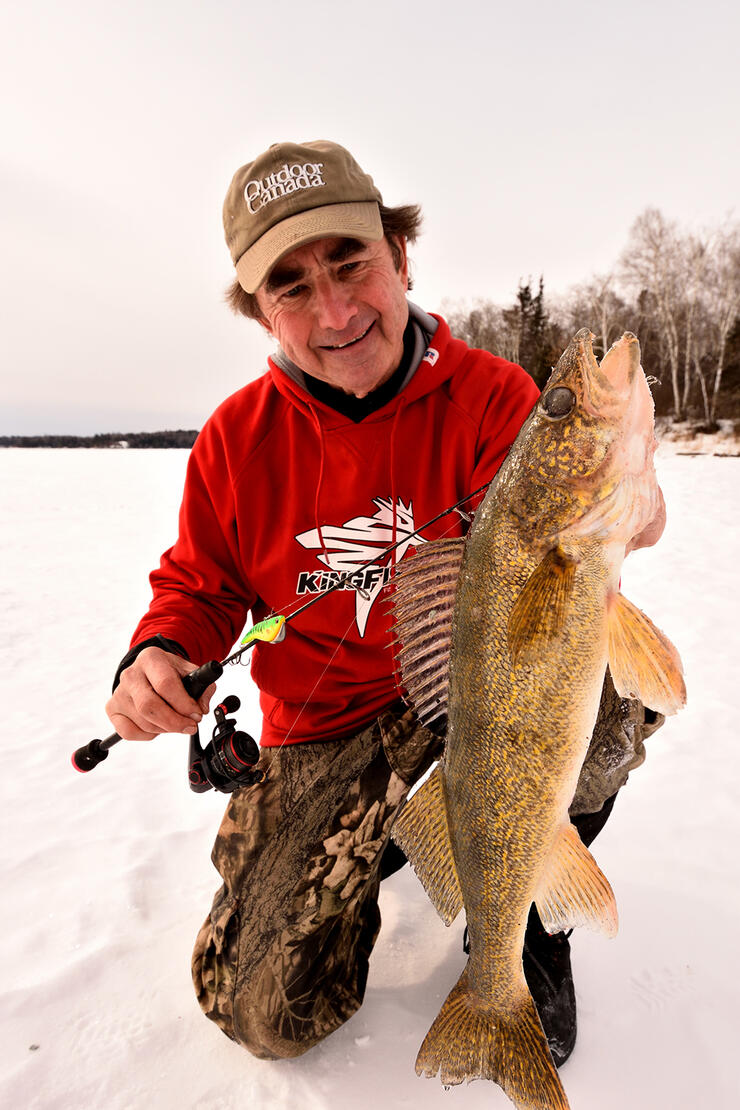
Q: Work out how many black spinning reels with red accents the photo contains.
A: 1